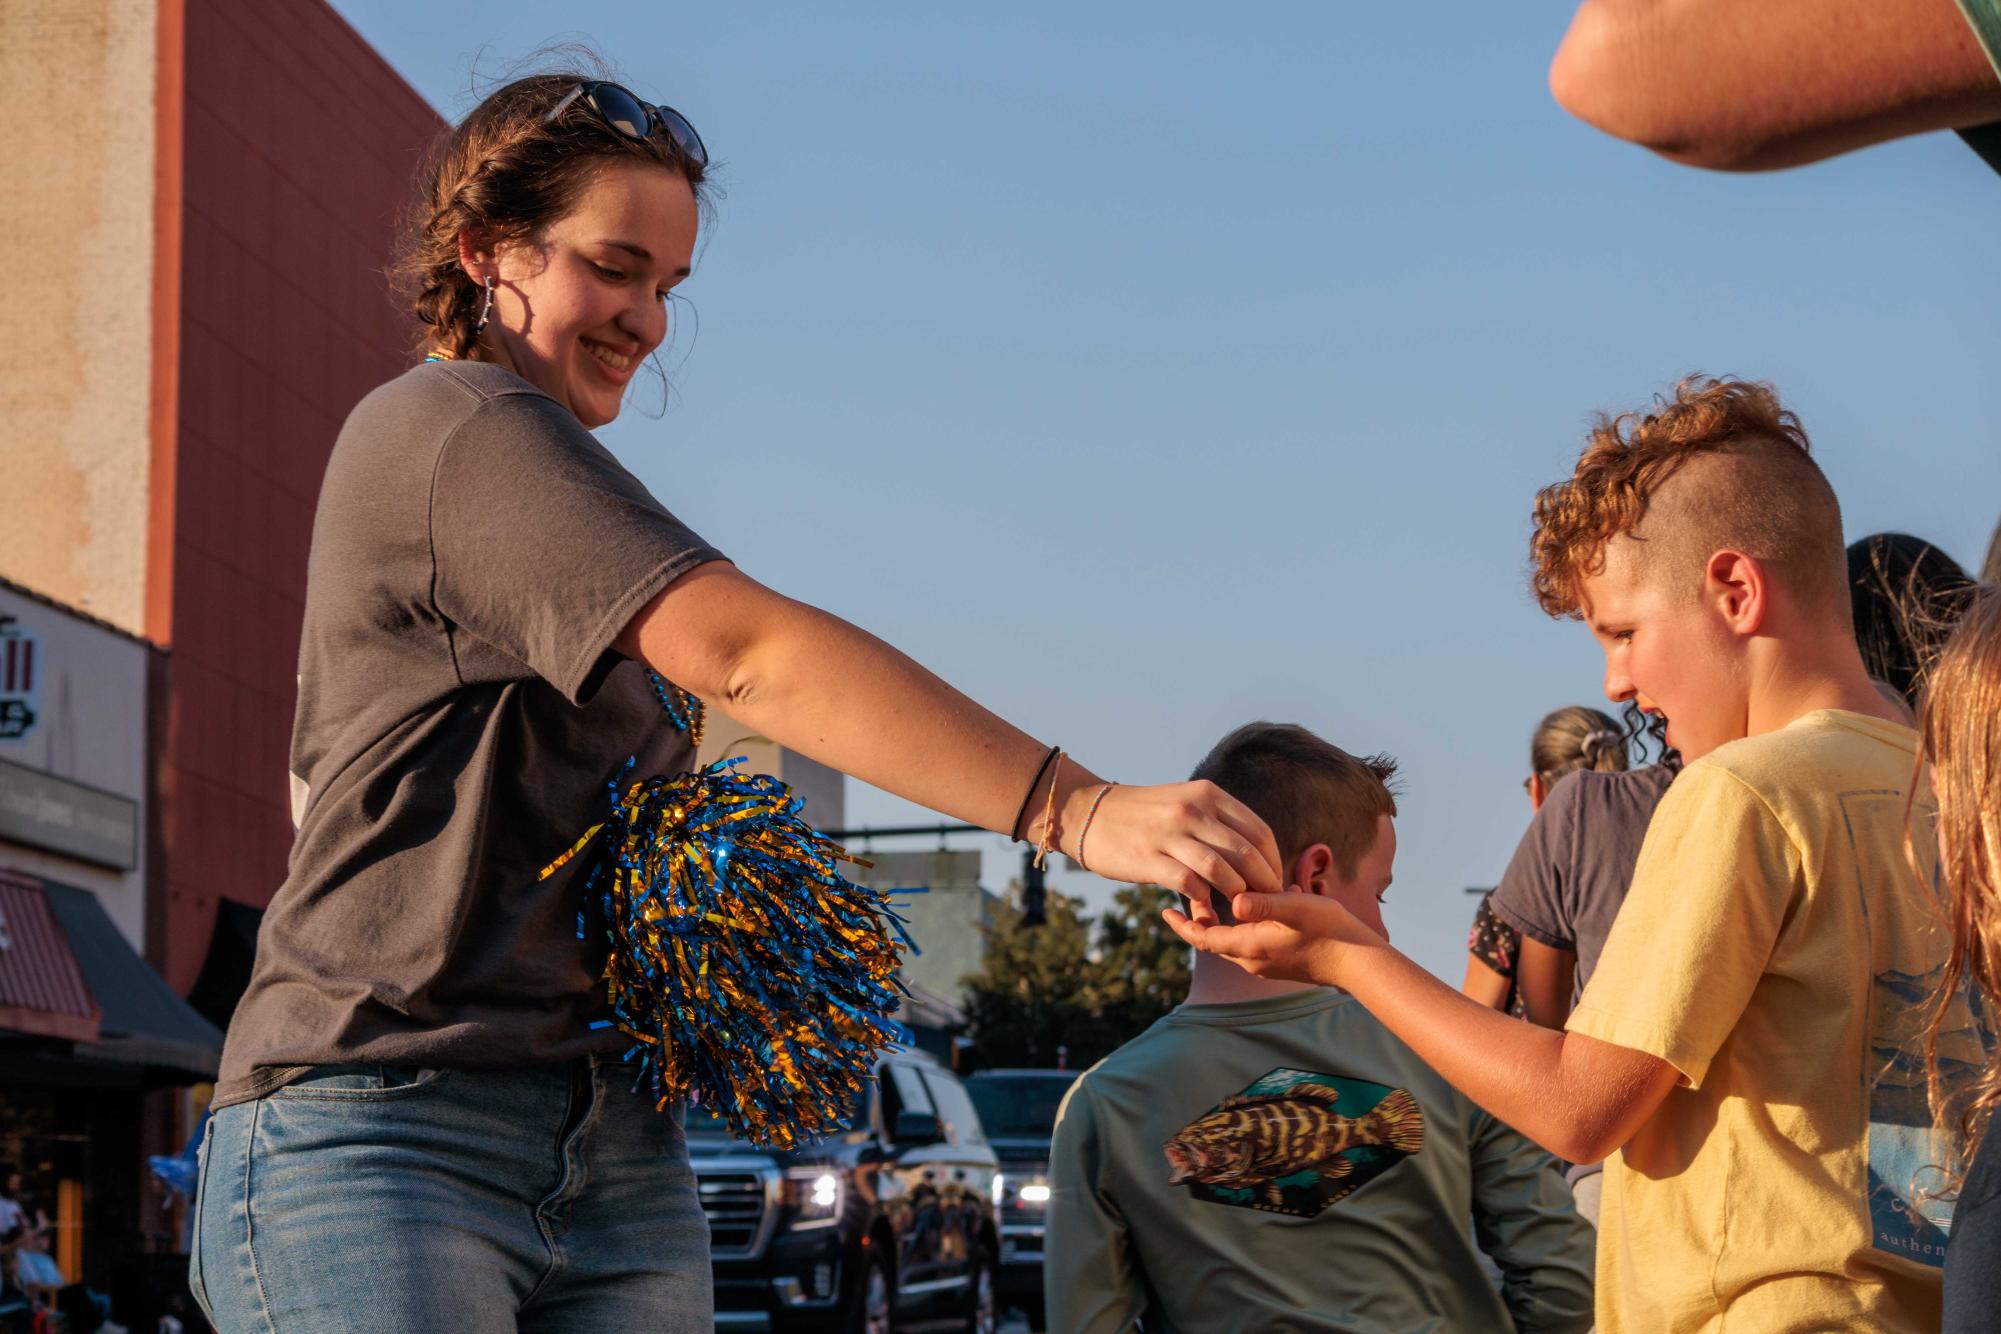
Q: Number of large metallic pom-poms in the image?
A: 1